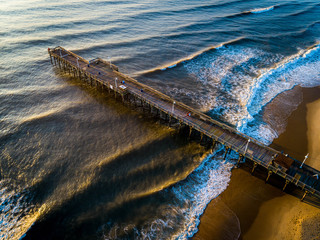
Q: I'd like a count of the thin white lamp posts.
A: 7